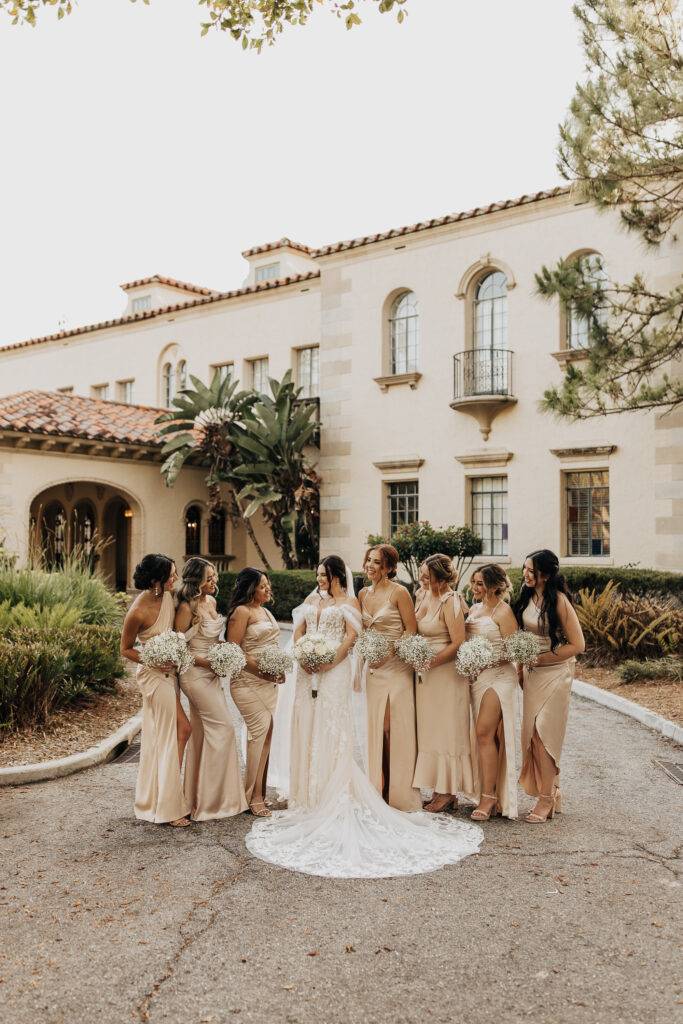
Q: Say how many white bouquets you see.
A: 8